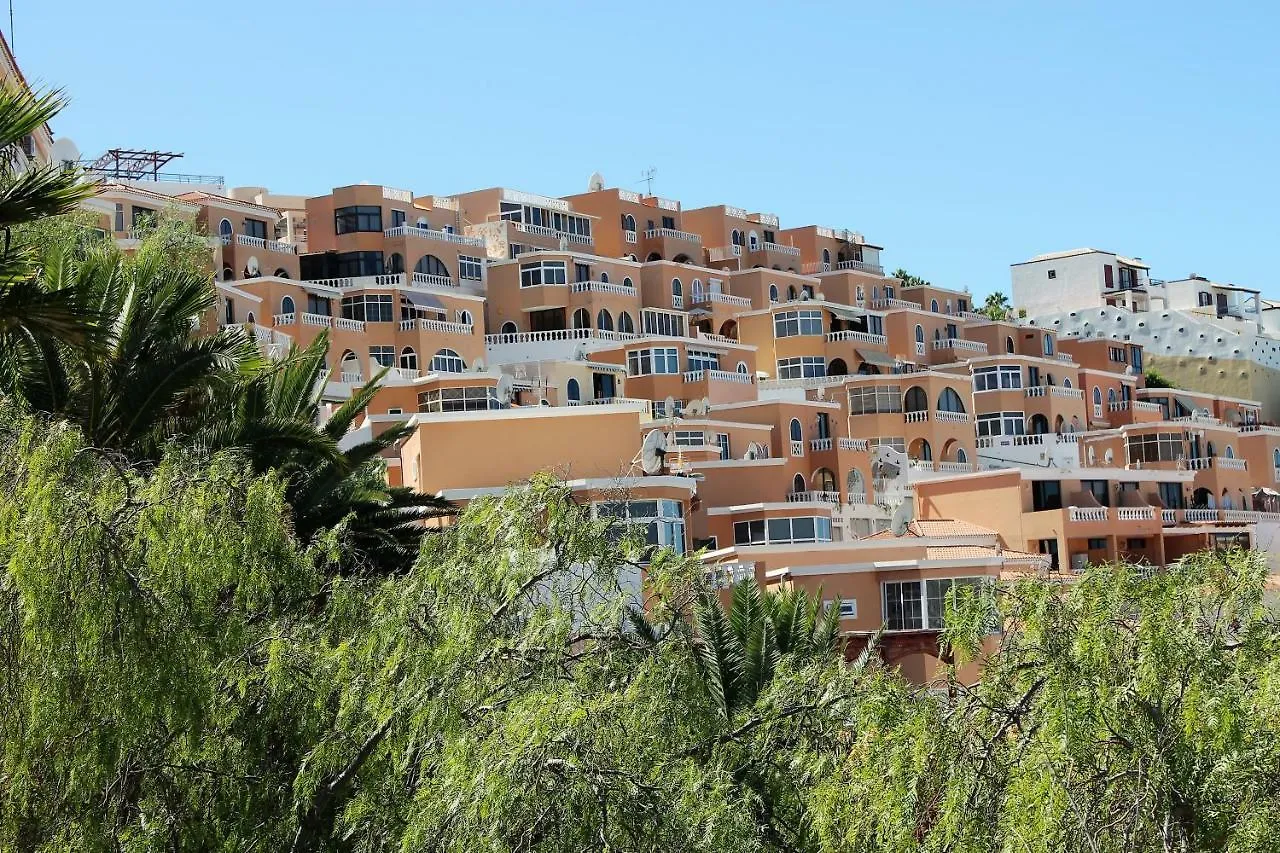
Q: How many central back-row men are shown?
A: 0